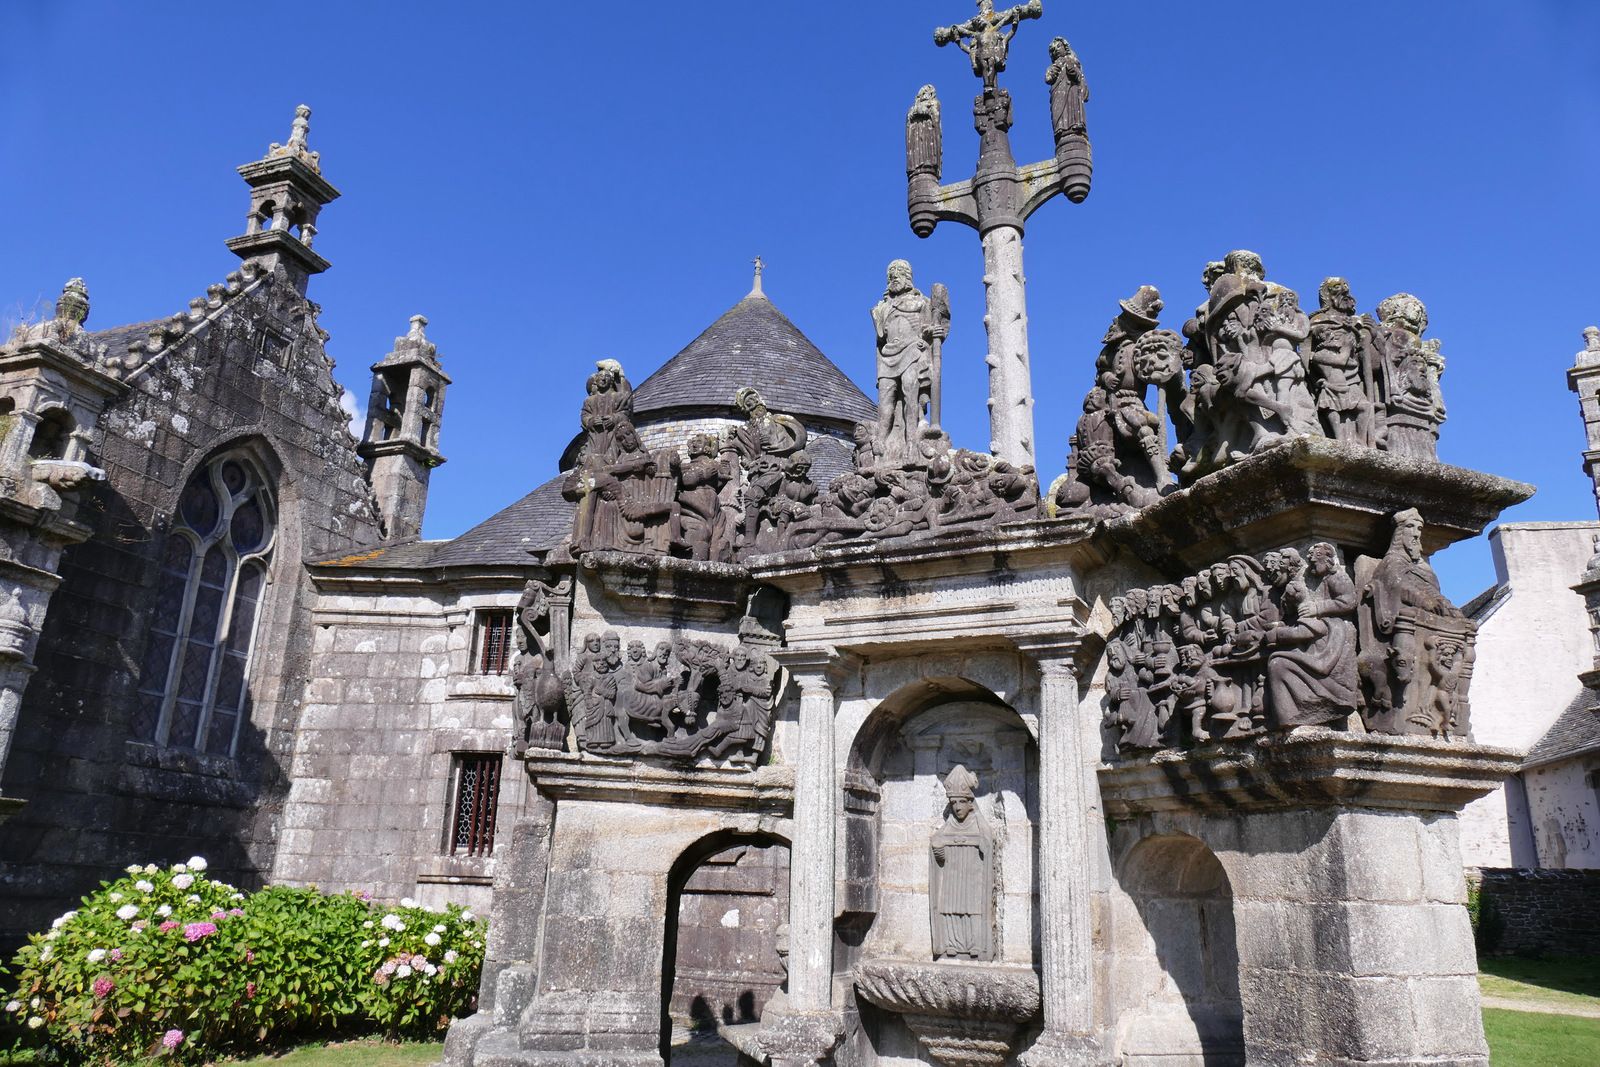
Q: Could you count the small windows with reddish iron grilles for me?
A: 2